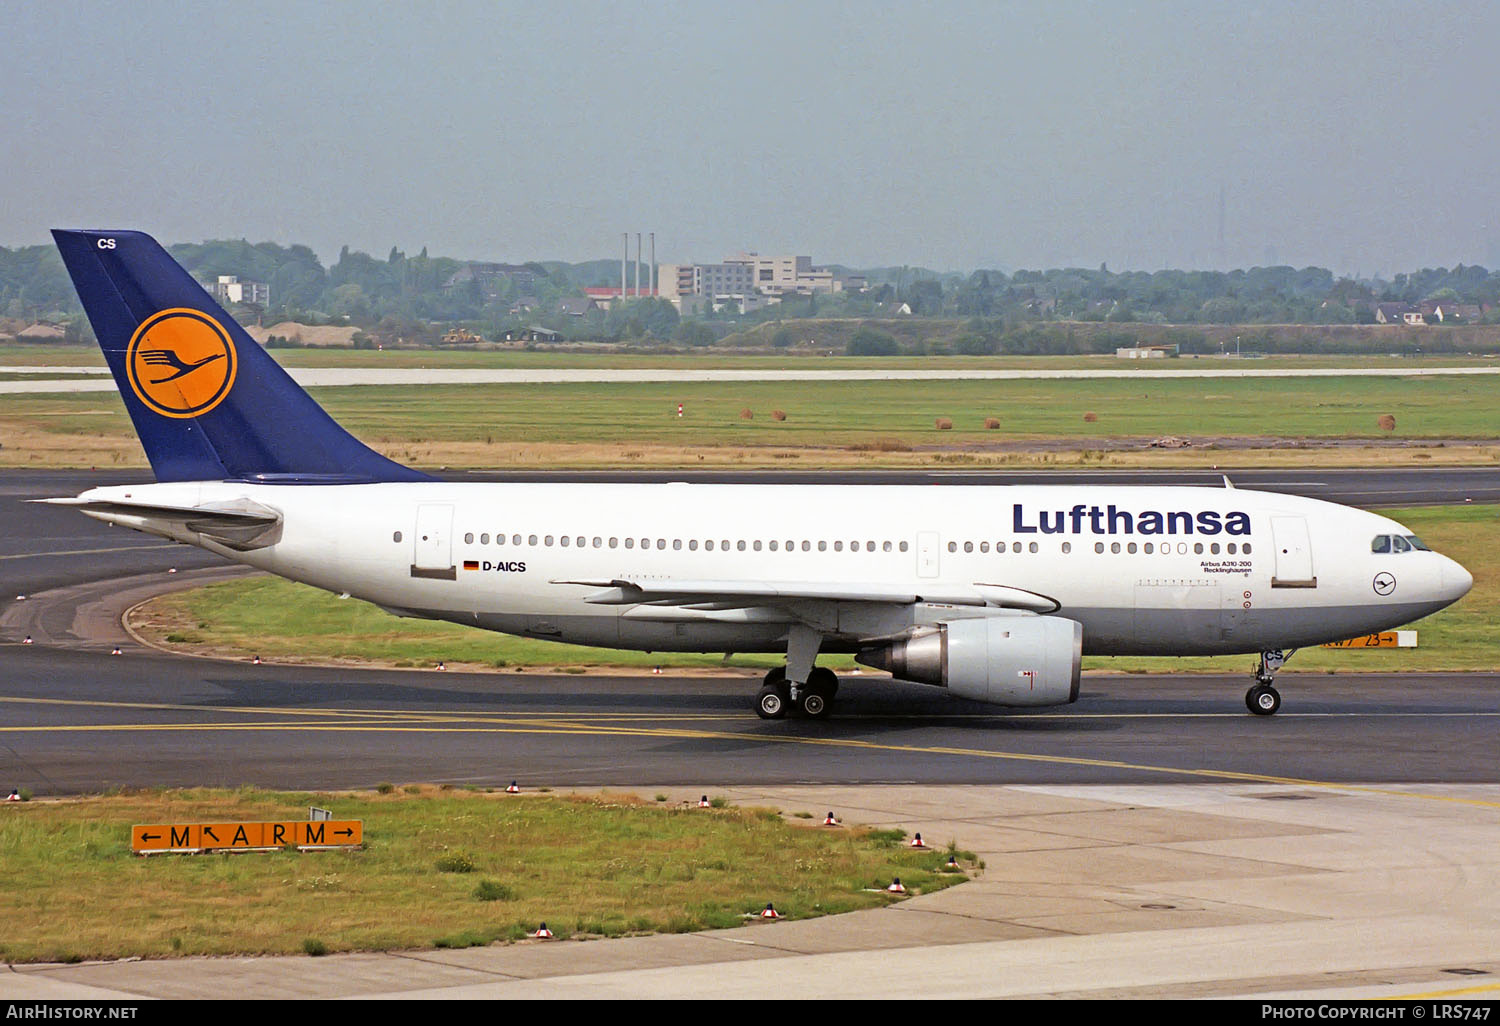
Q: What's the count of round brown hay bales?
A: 6